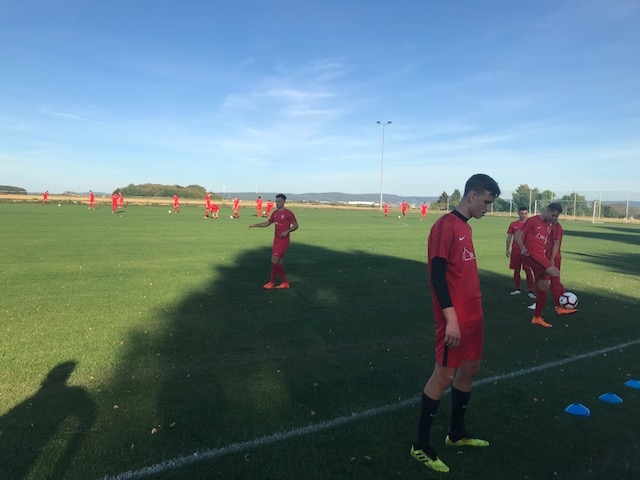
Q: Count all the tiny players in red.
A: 13